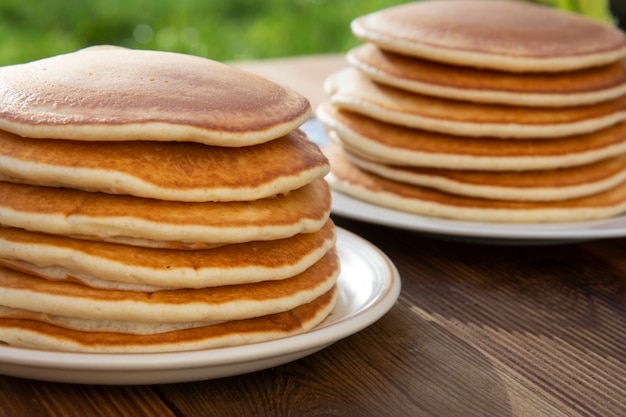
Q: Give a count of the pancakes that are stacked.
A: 12